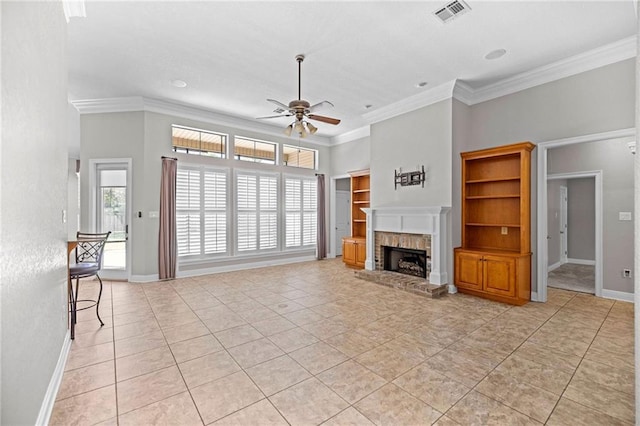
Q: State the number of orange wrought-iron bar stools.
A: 0